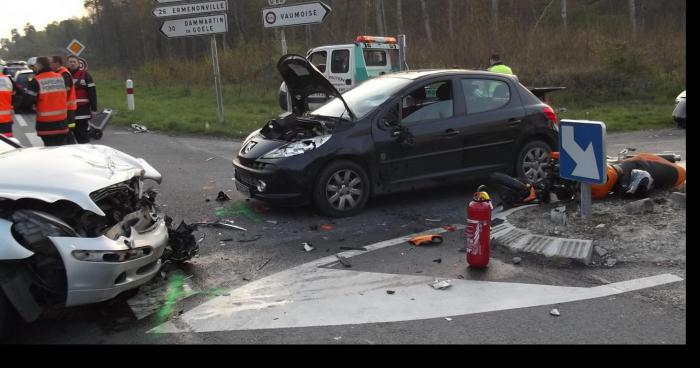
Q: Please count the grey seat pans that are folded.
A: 0